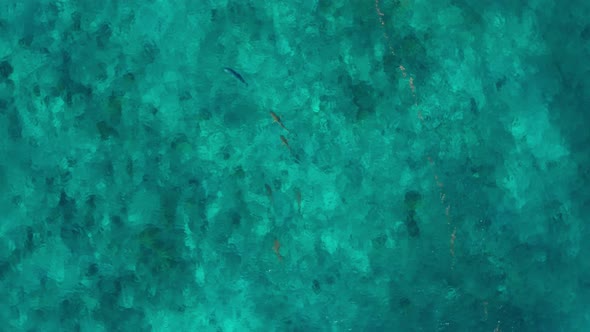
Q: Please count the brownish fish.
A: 5